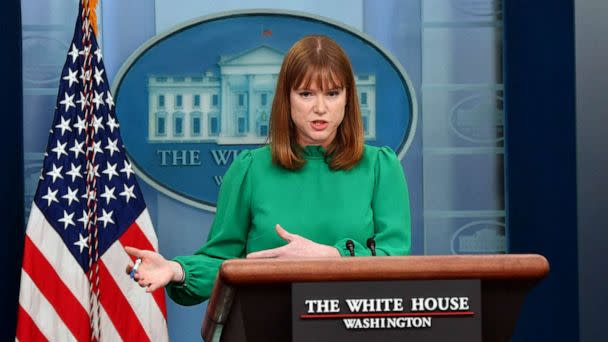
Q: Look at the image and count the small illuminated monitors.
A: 0